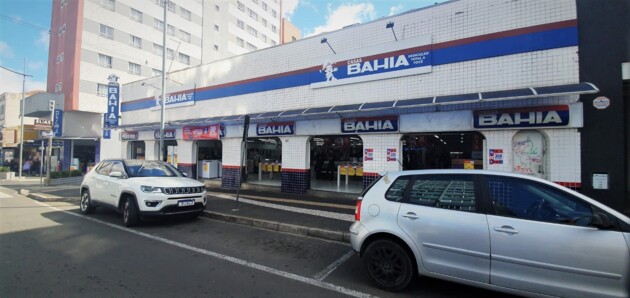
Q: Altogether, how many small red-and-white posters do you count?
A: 3